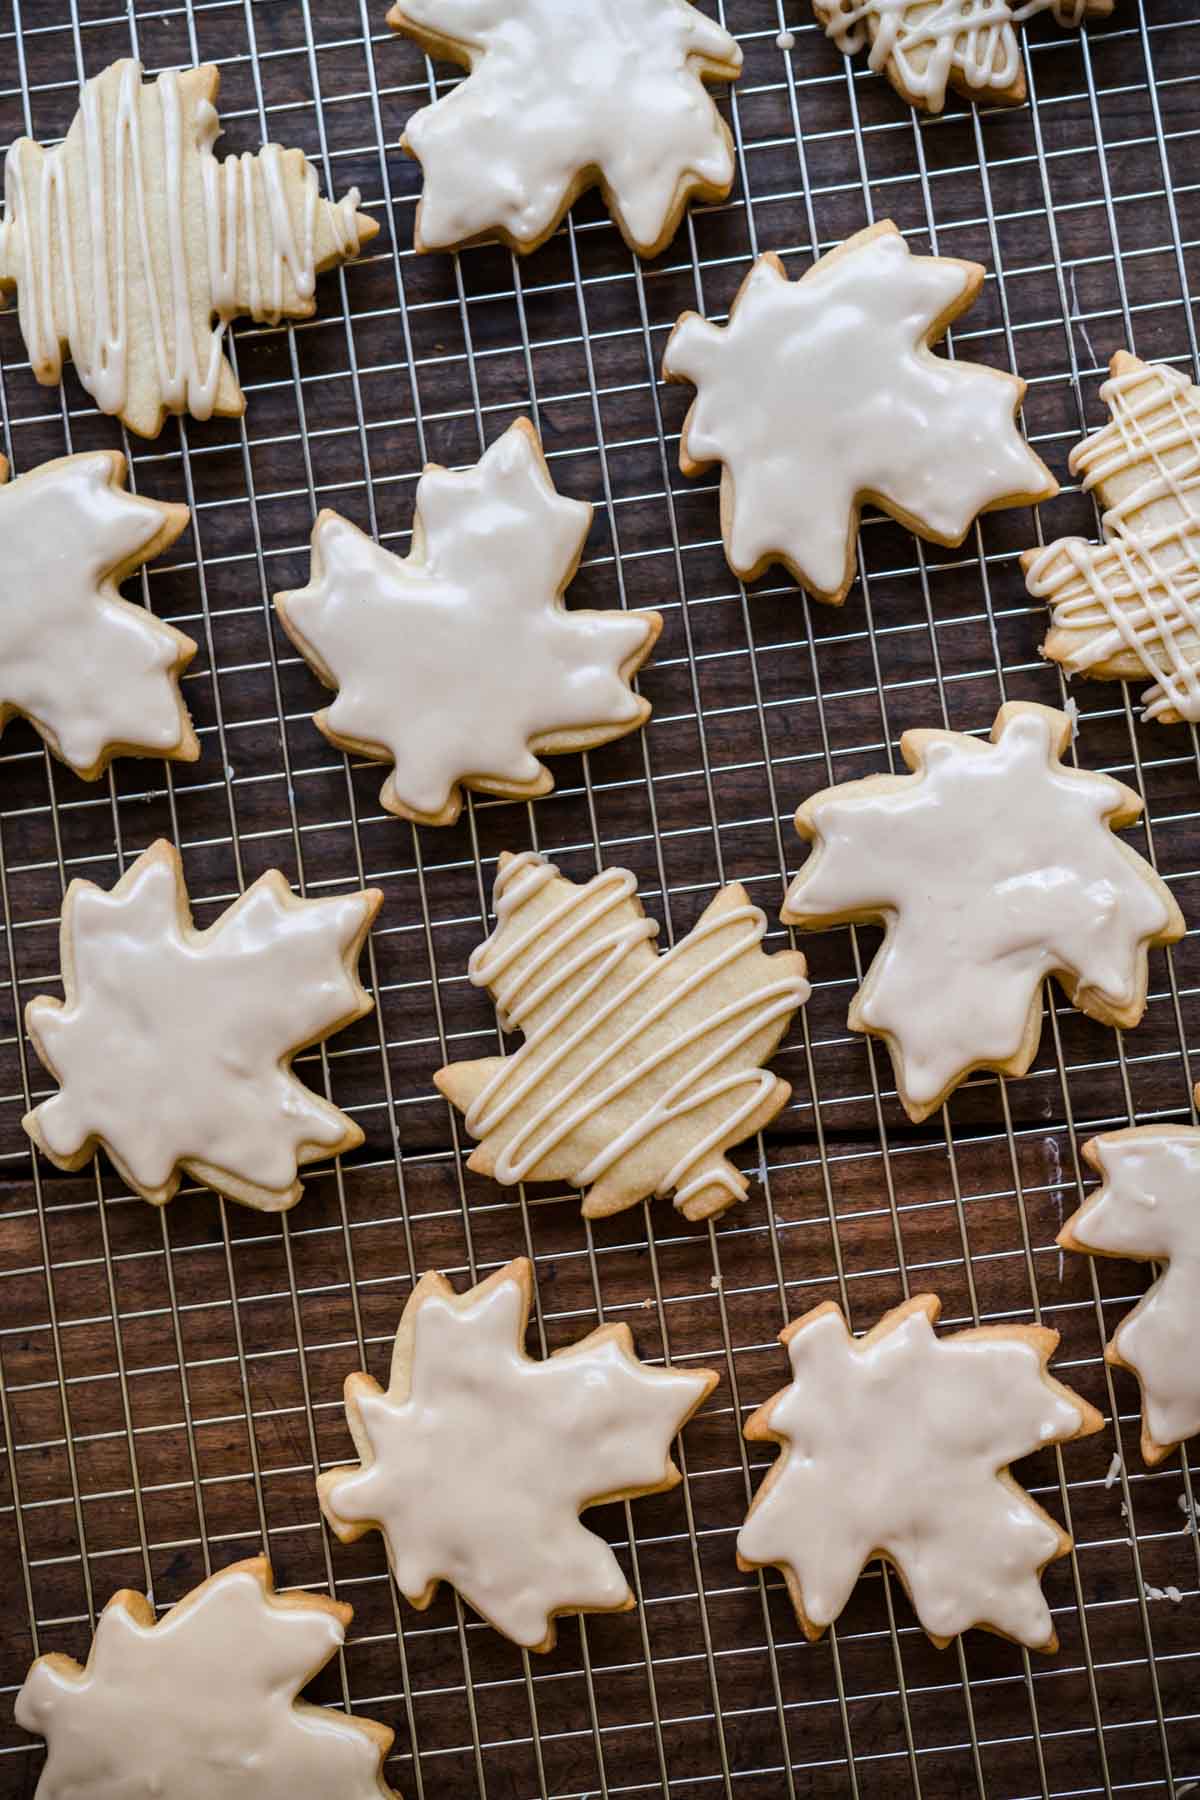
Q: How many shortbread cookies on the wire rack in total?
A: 14